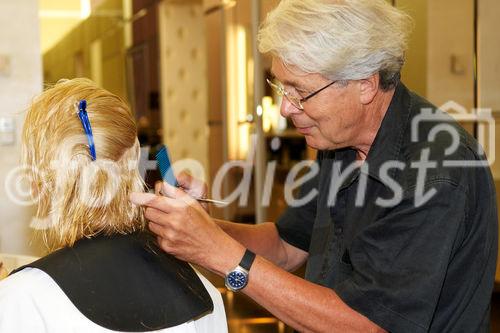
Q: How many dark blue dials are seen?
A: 1